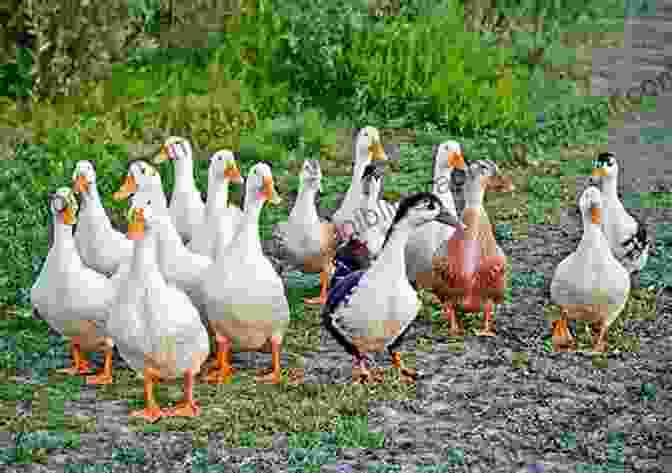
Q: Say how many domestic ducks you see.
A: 15